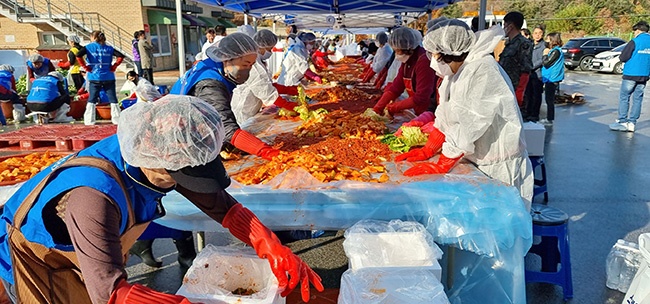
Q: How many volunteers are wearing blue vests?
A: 8